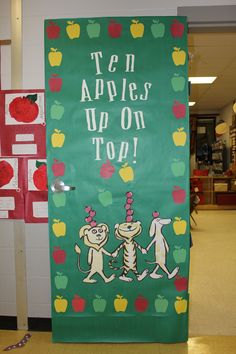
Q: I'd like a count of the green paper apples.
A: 11